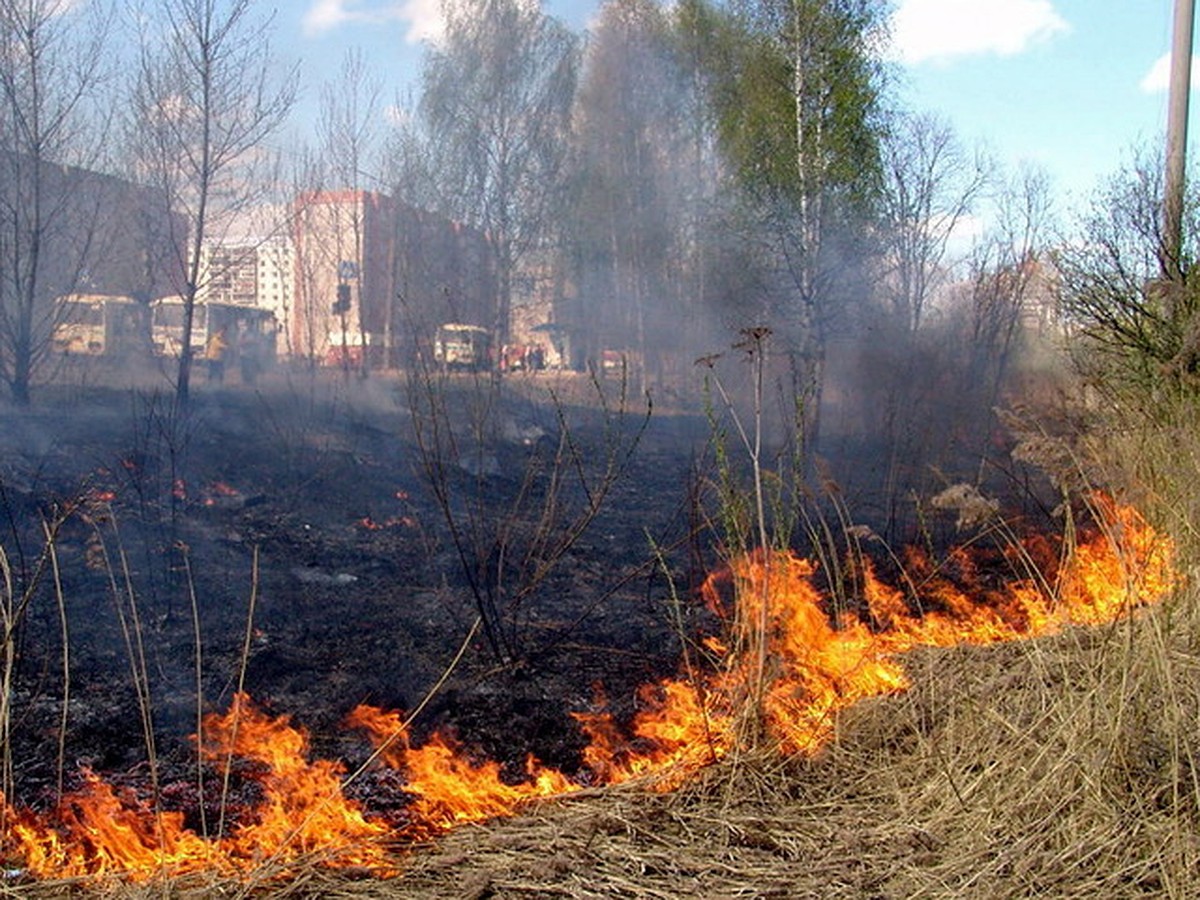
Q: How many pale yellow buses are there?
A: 3